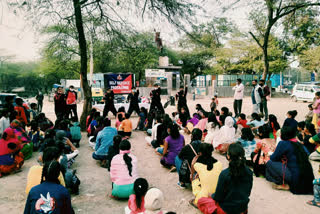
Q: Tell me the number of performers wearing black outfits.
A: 4